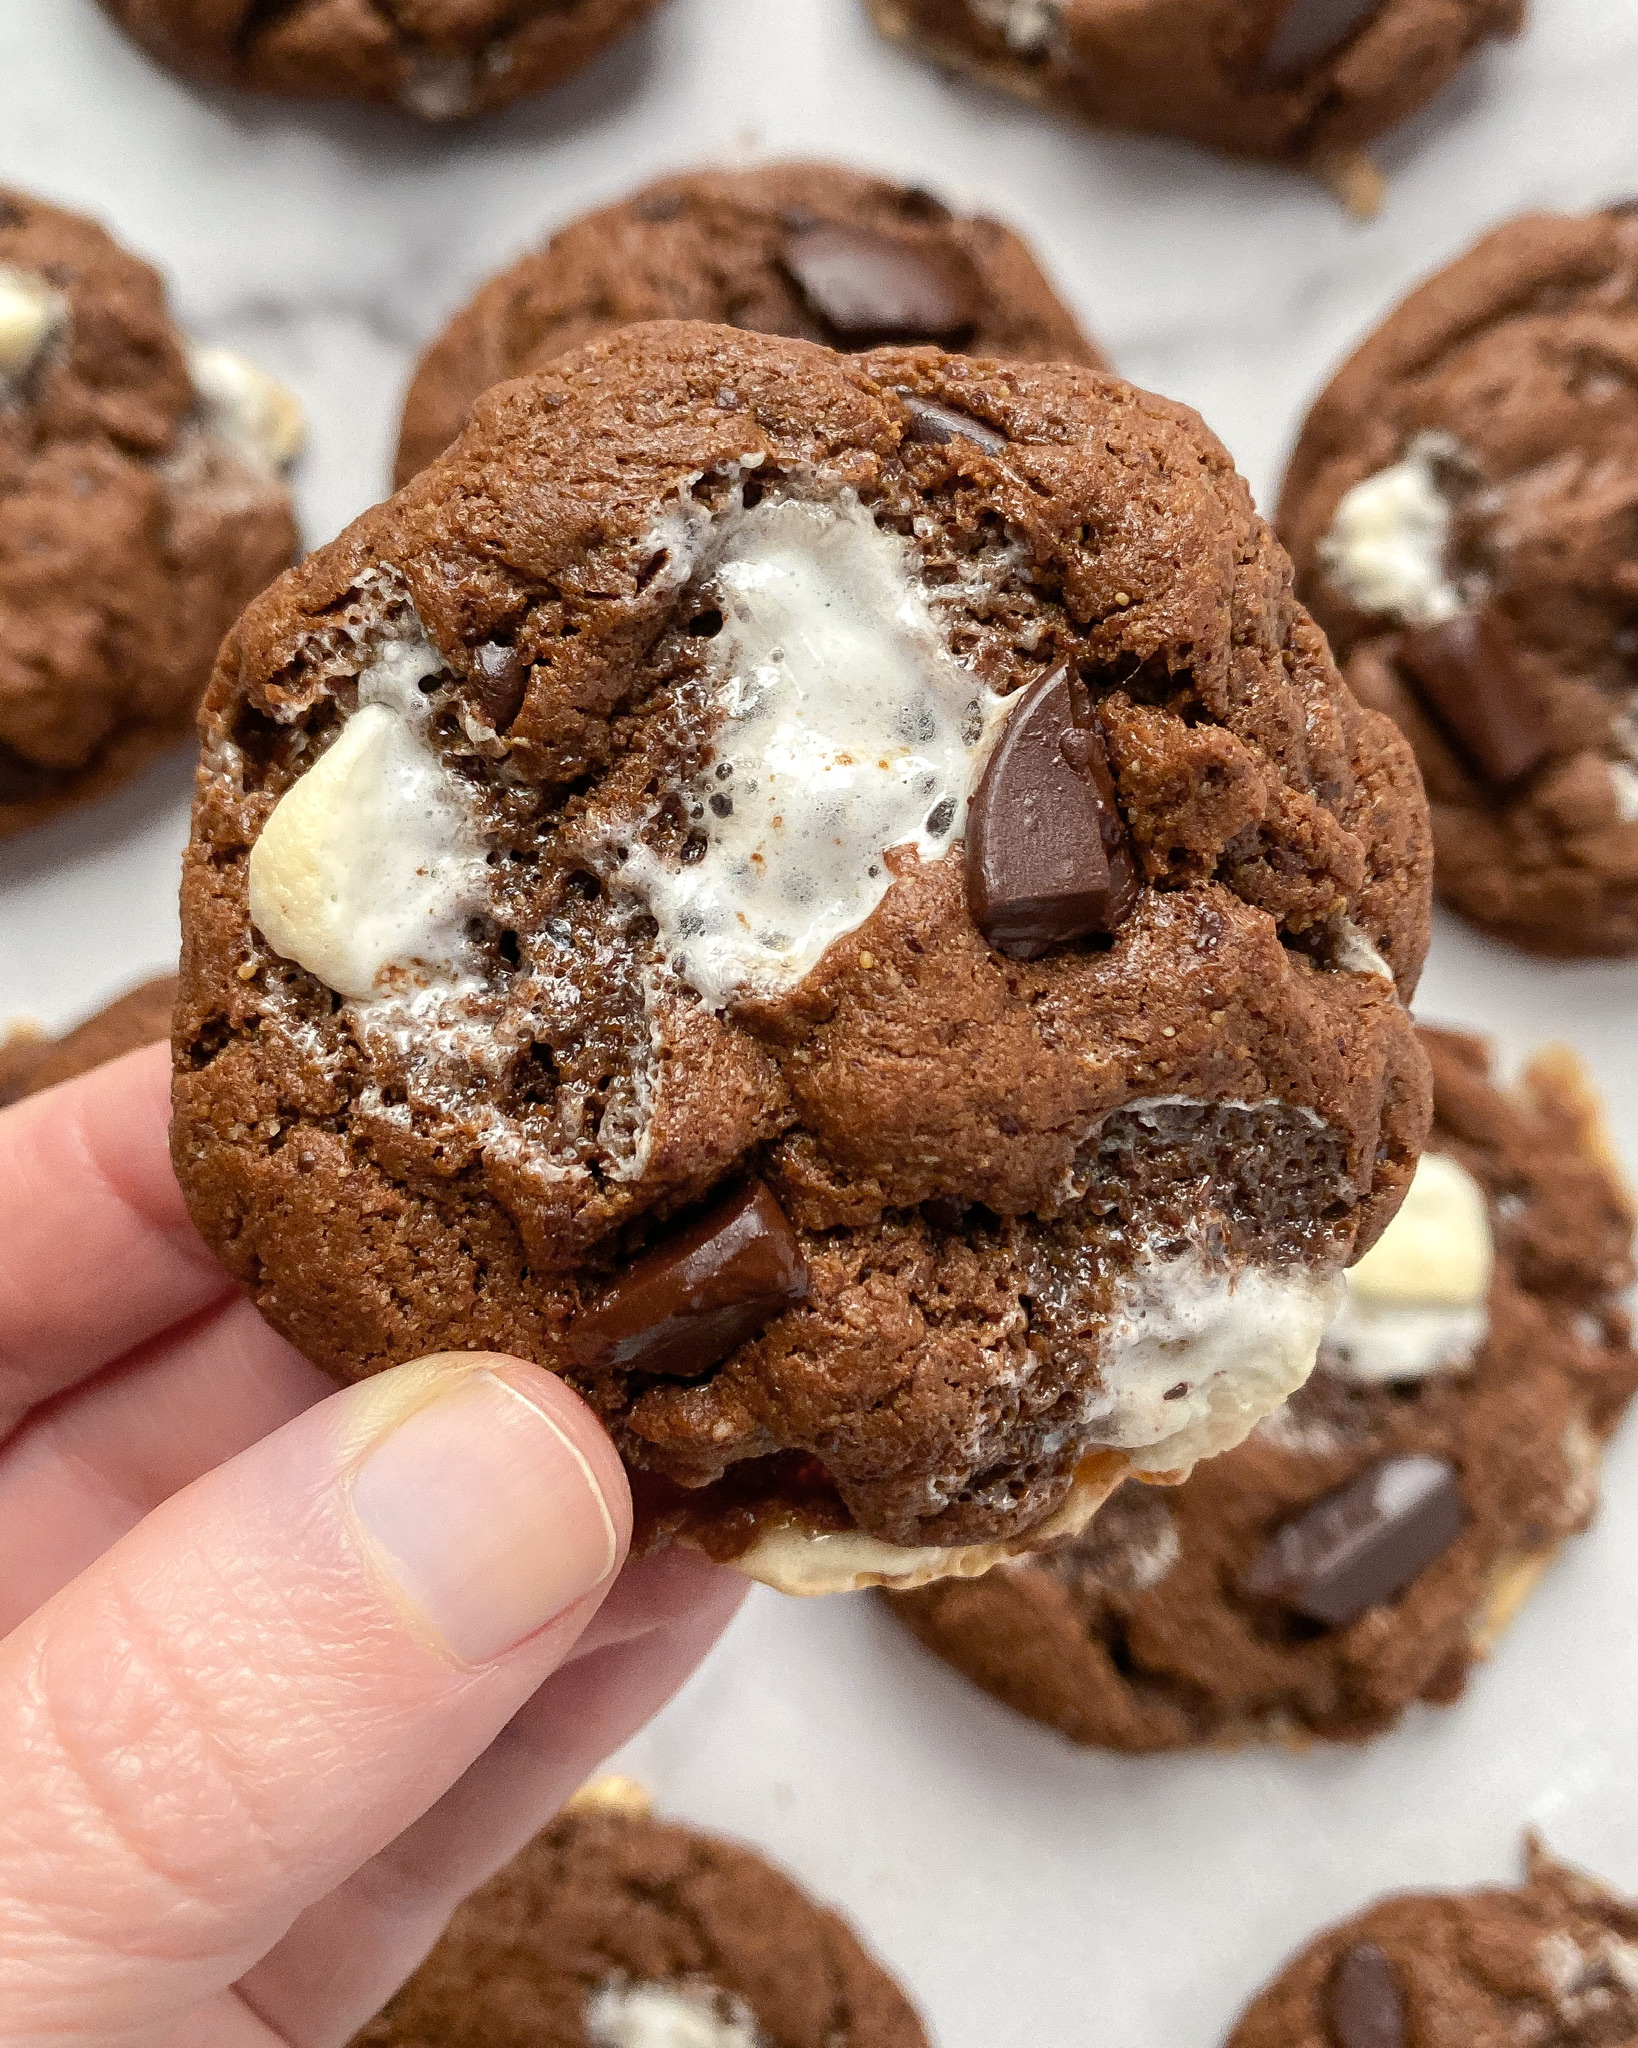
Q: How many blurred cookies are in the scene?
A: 9